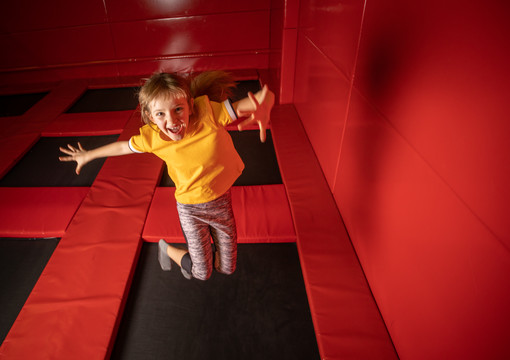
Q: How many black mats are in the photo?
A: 7